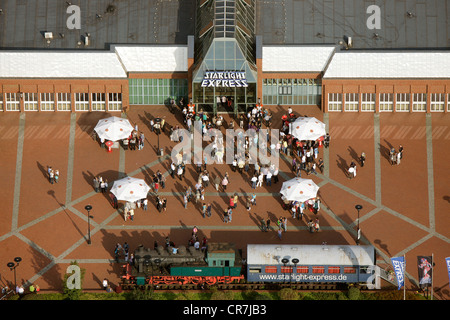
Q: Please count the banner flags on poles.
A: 3